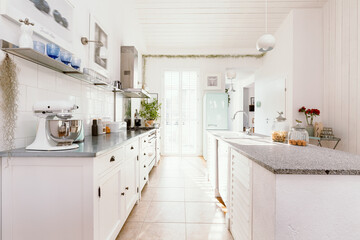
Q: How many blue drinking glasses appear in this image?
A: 4